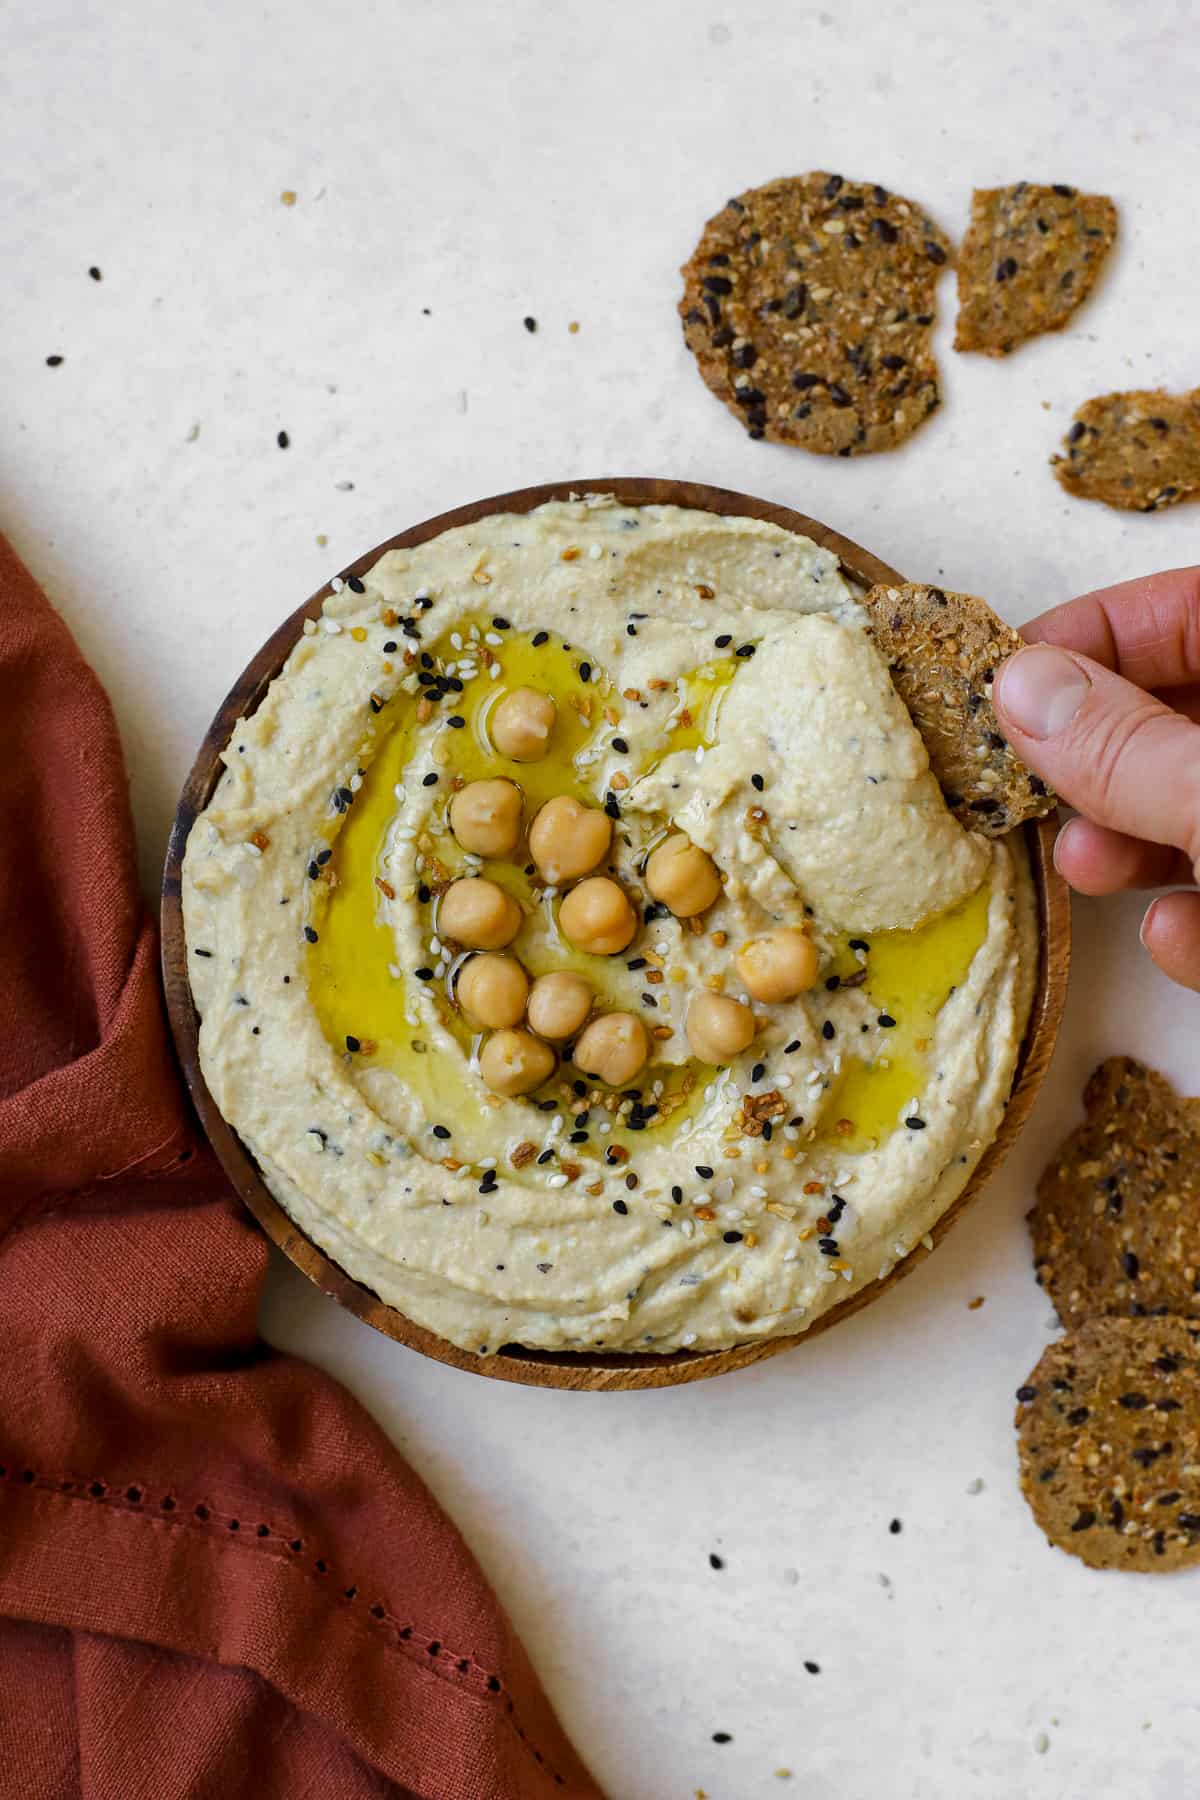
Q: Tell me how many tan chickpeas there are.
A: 12